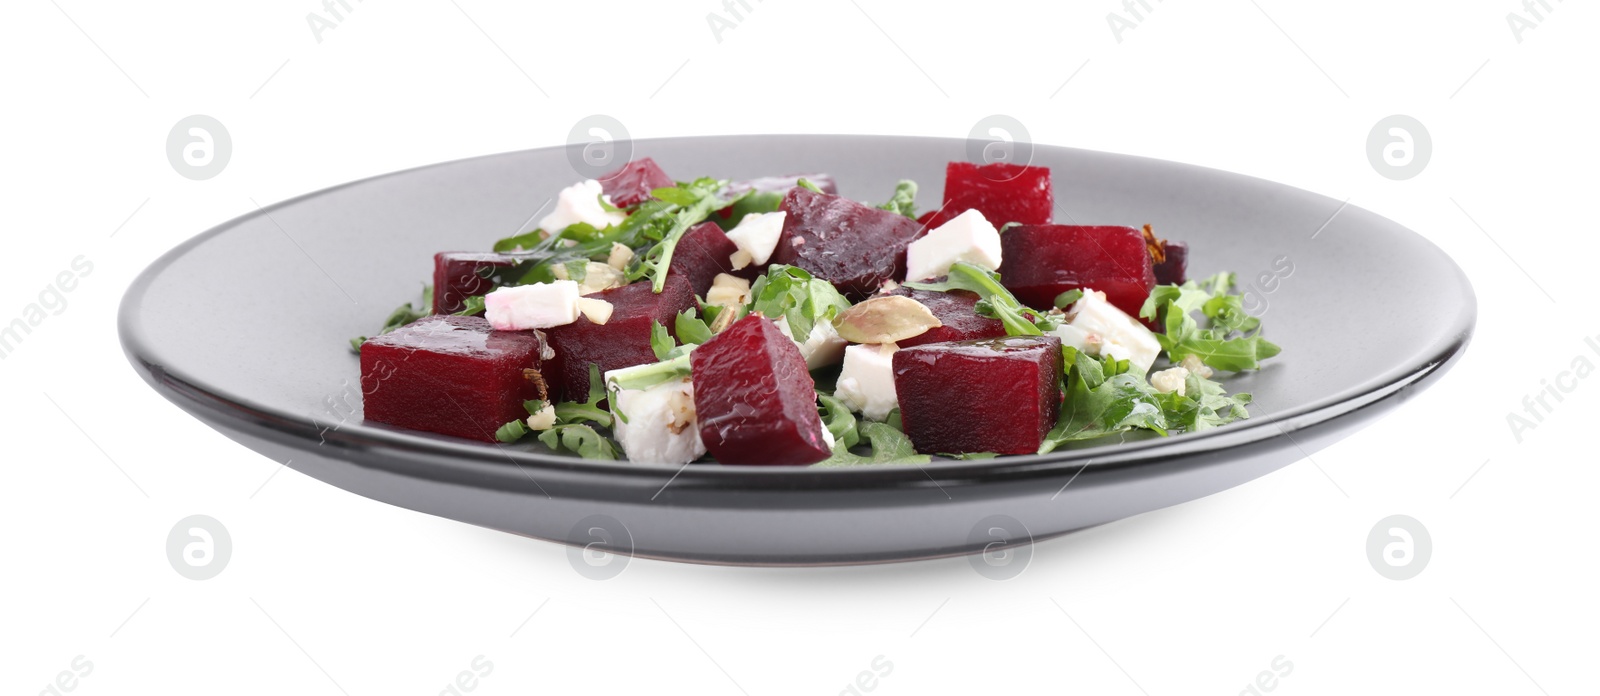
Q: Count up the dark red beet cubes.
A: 13